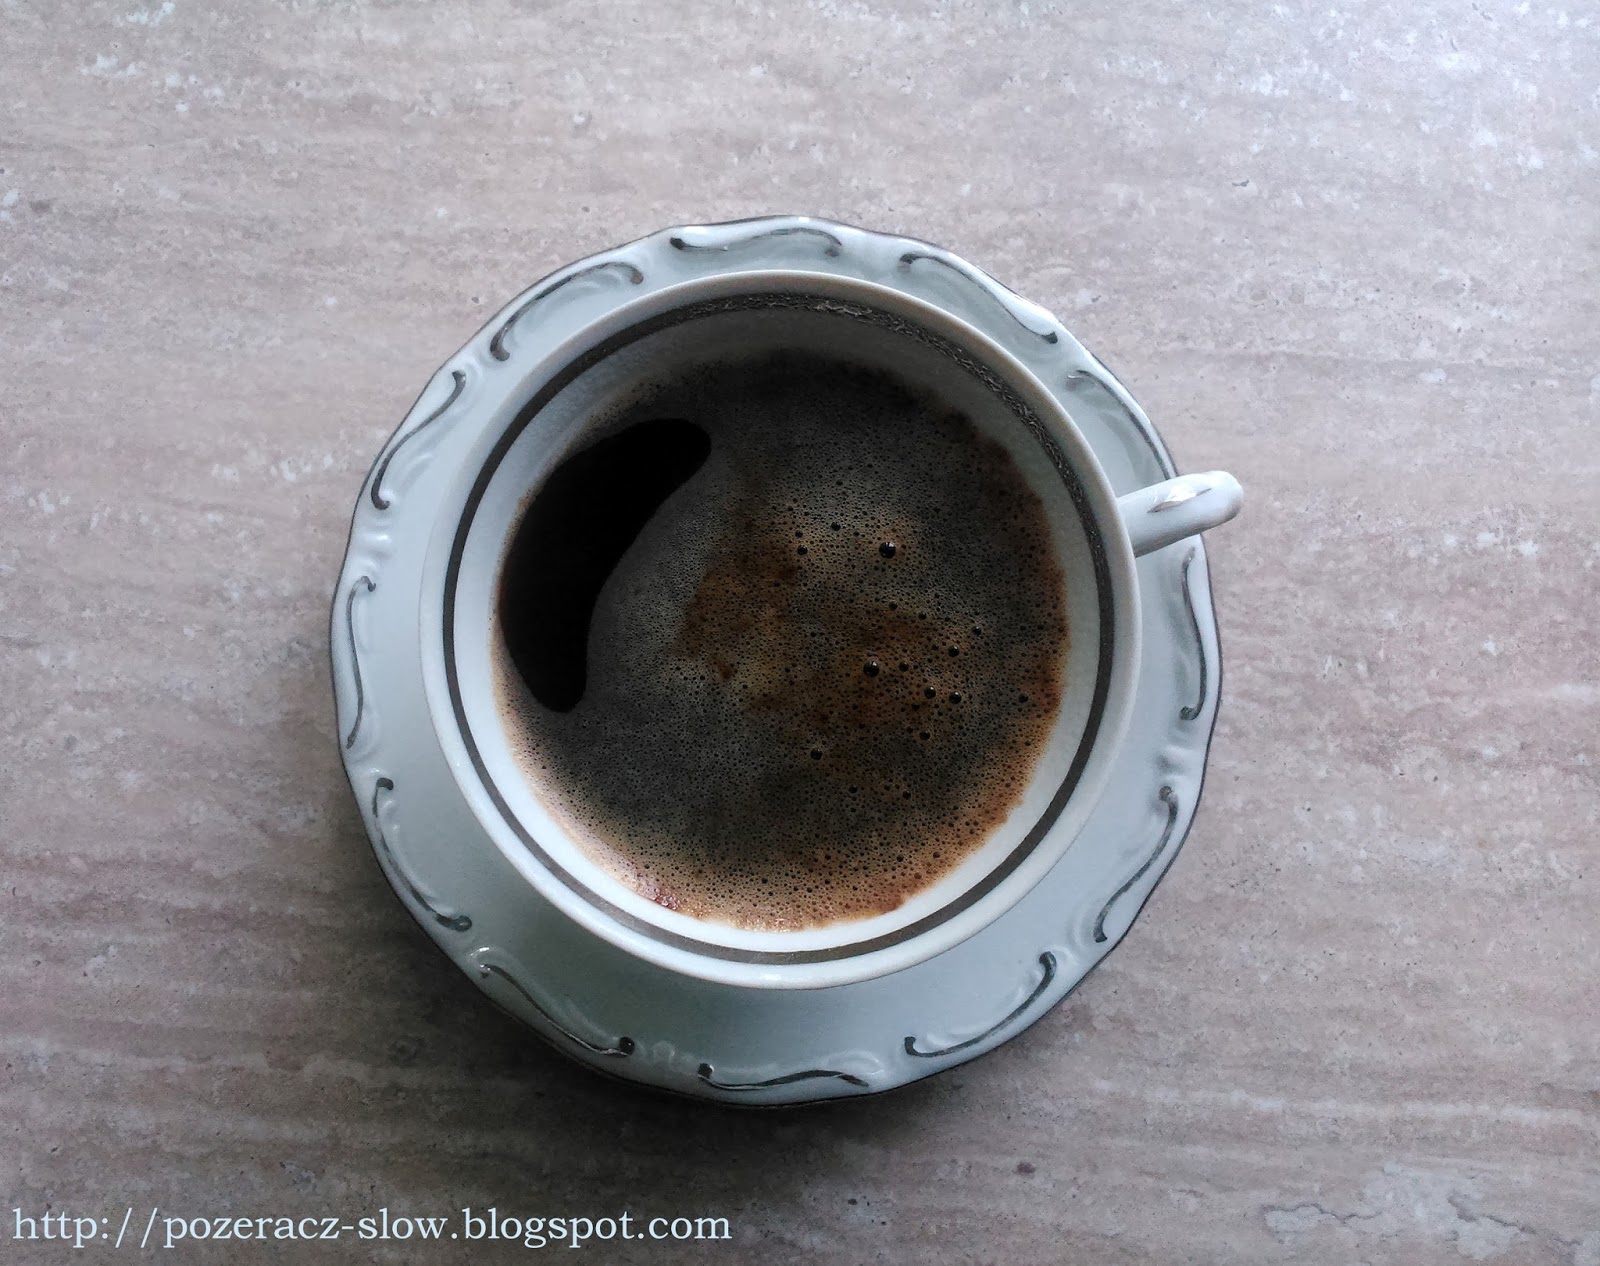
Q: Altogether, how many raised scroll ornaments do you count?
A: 12